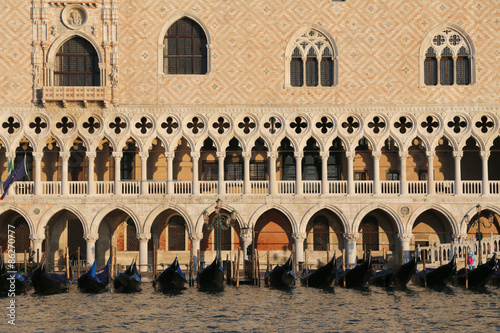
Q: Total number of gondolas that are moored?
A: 12